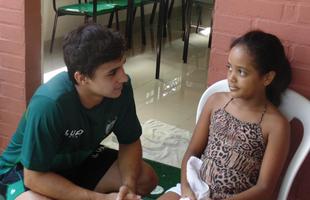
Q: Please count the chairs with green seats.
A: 2